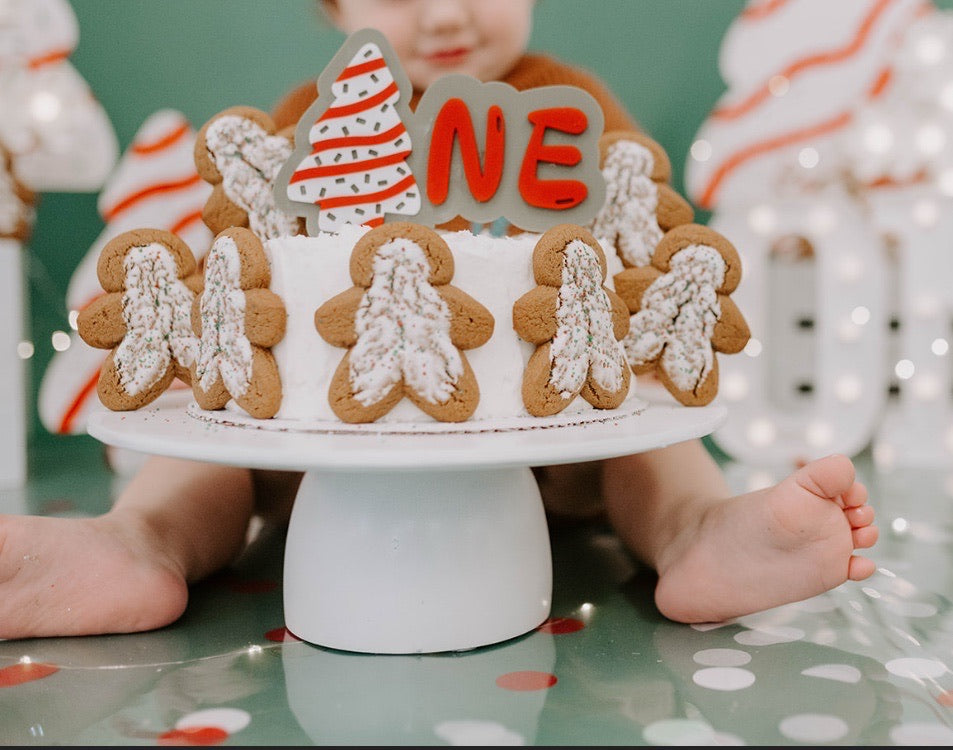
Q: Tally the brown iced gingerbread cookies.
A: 7